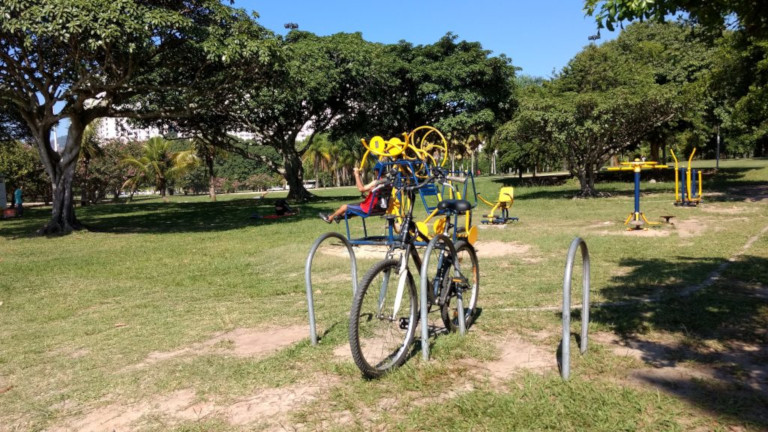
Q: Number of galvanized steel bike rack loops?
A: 3